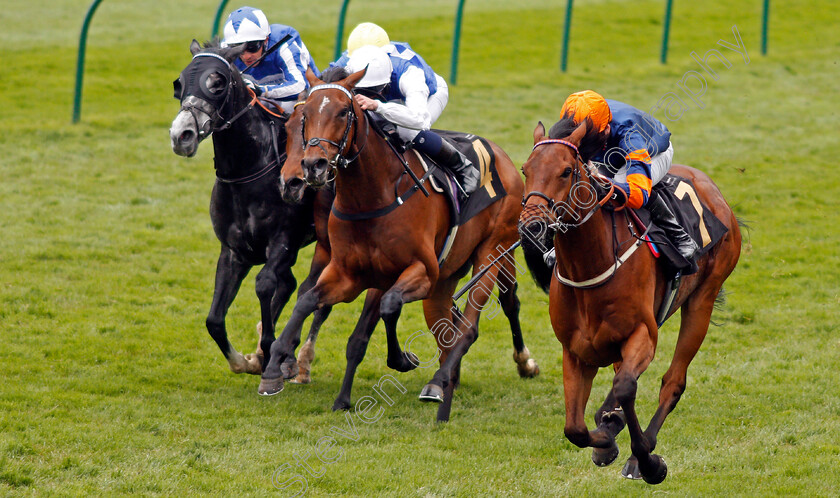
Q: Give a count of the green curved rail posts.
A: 7